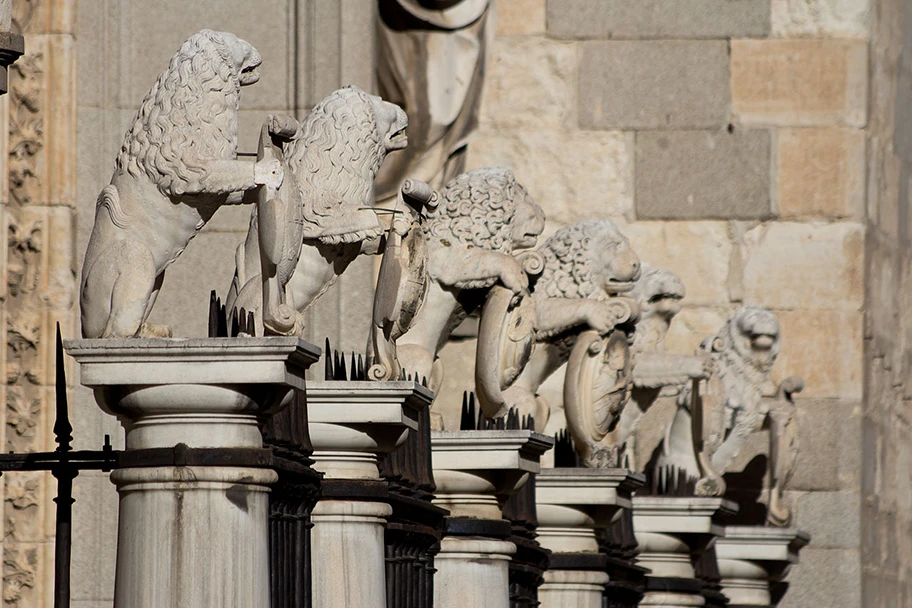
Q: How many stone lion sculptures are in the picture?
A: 6